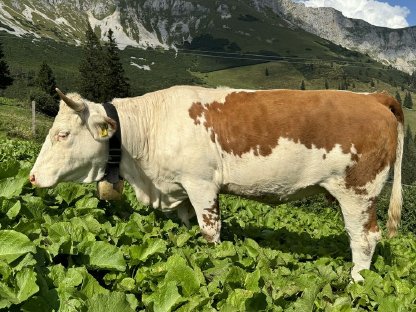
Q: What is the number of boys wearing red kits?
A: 0